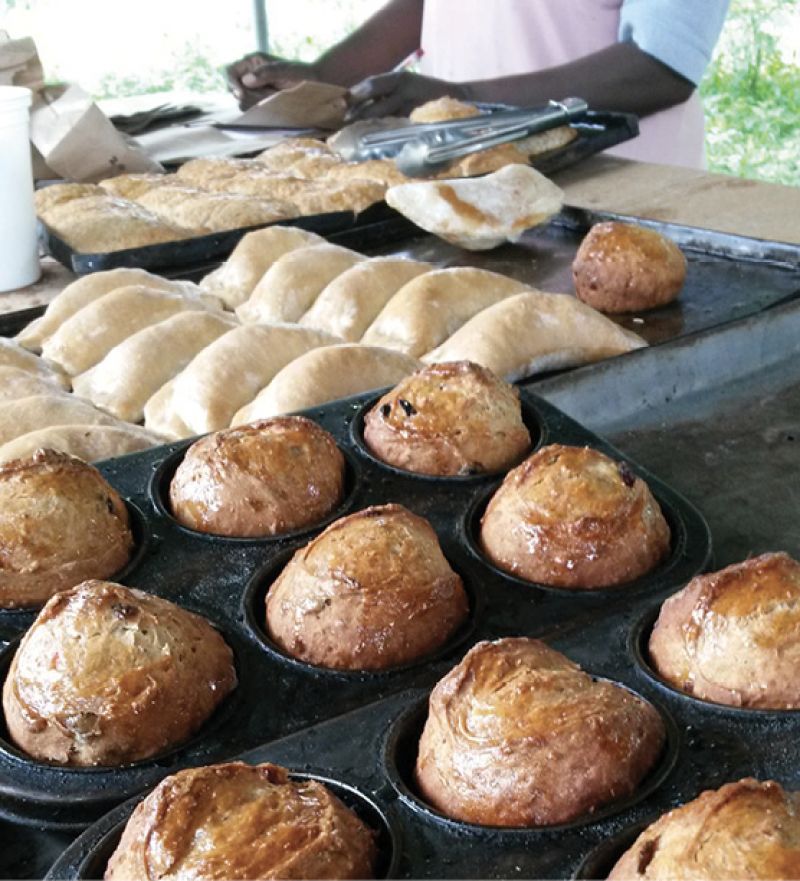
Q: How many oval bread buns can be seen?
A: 11